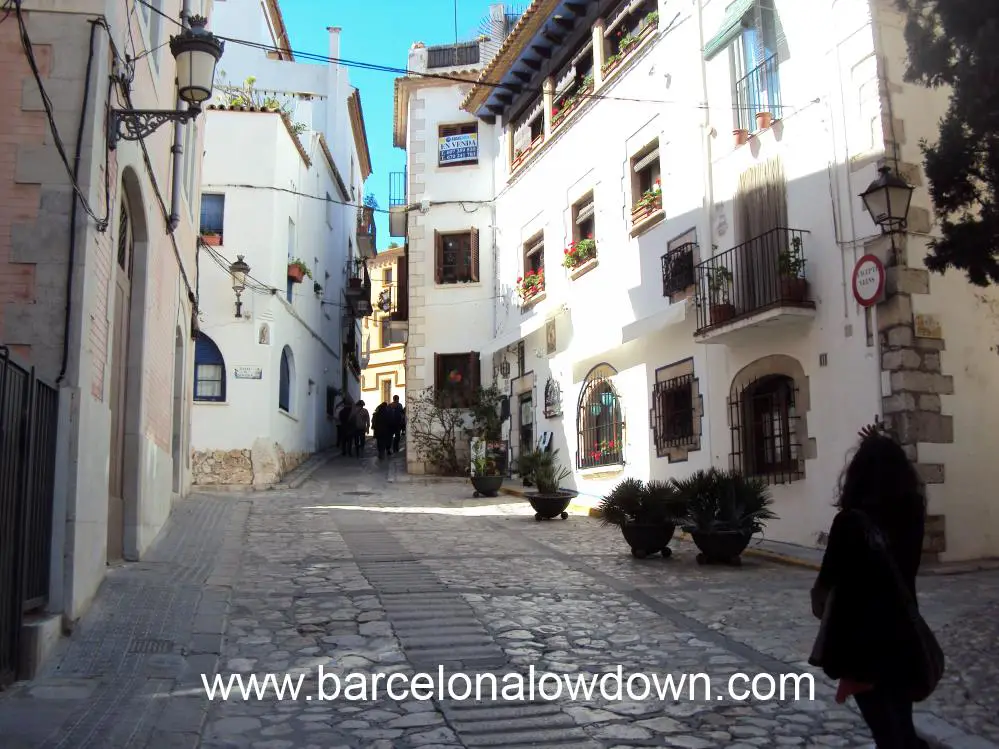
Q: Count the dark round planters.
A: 4